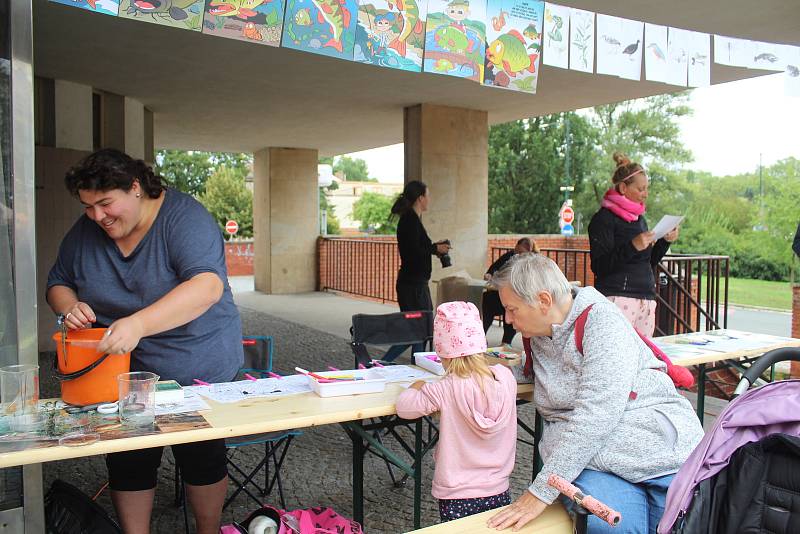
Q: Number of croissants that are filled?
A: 0